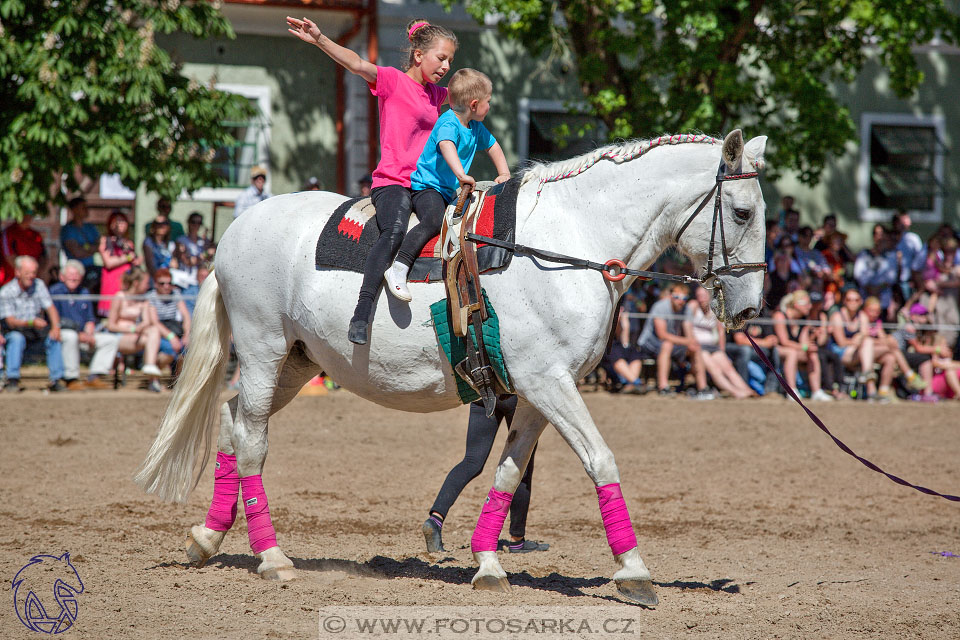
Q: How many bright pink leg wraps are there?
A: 4